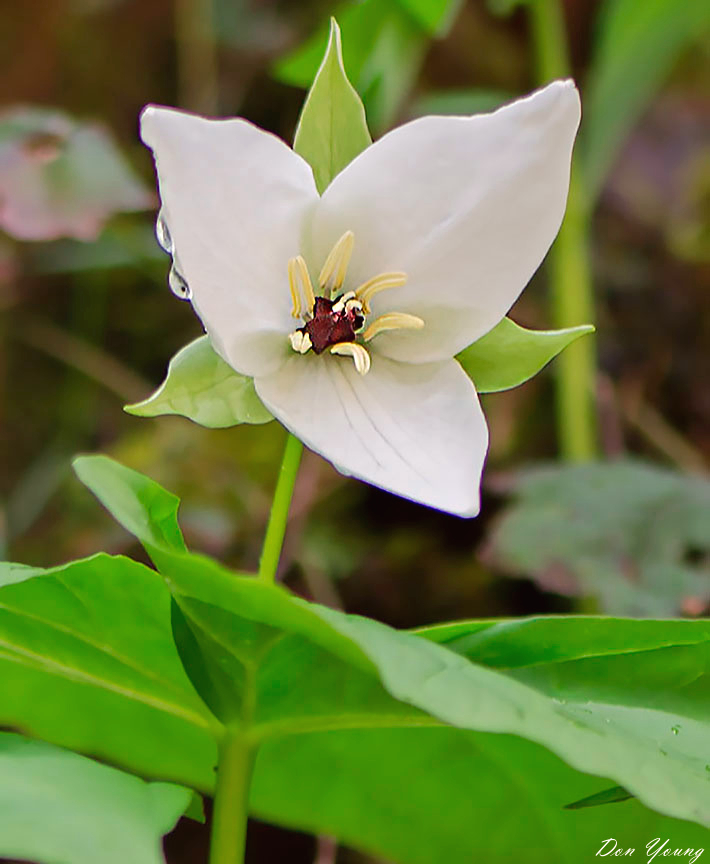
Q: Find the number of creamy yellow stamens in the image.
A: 6